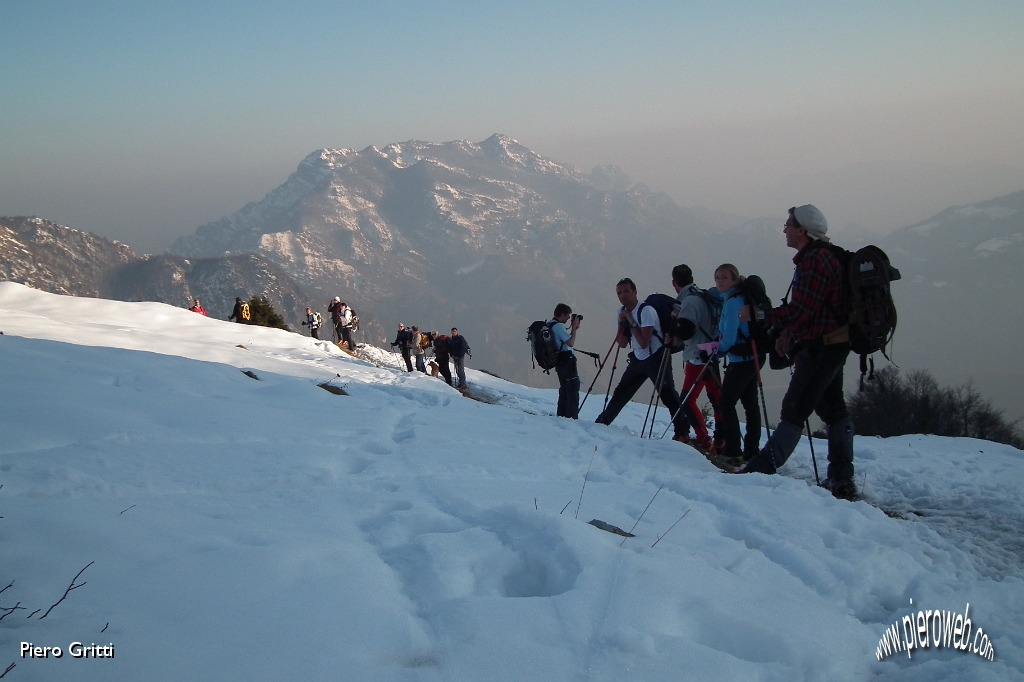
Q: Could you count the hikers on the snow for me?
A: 14